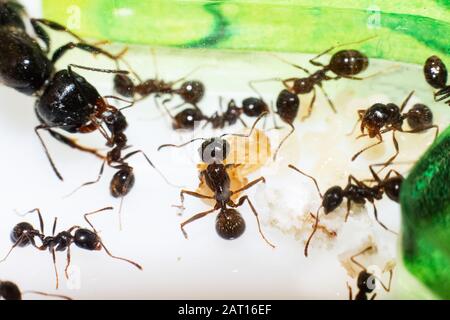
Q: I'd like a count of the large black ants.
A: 1